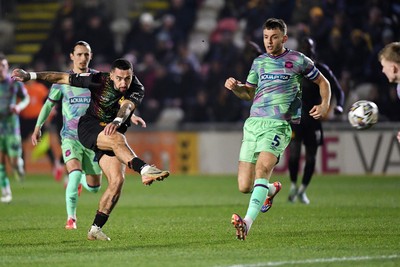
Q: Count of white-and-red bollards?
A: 0